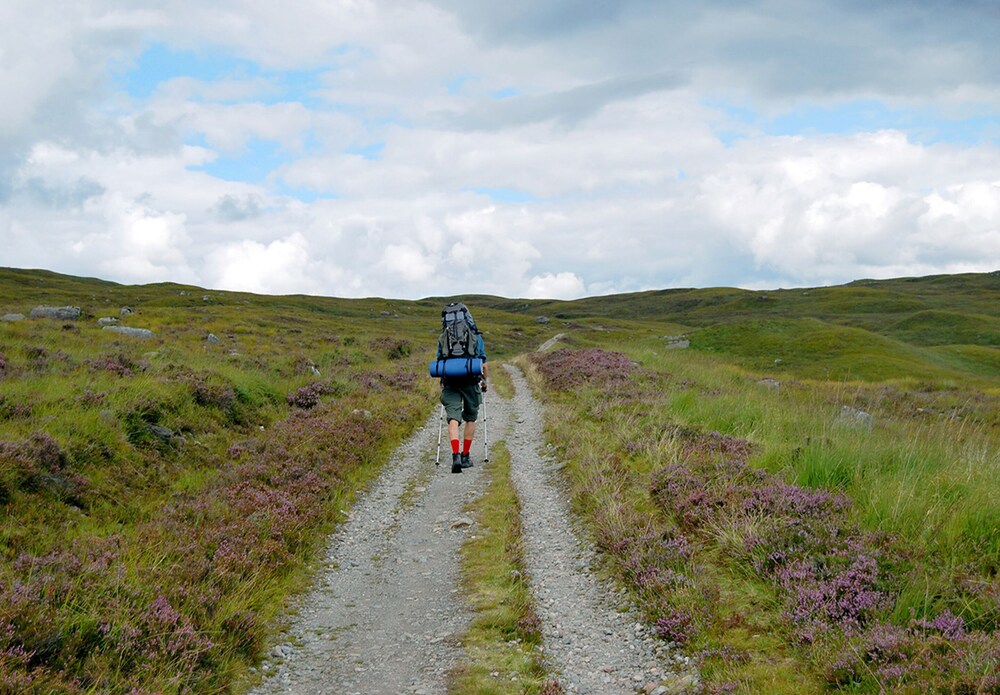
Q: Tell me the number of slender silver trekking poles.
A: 2